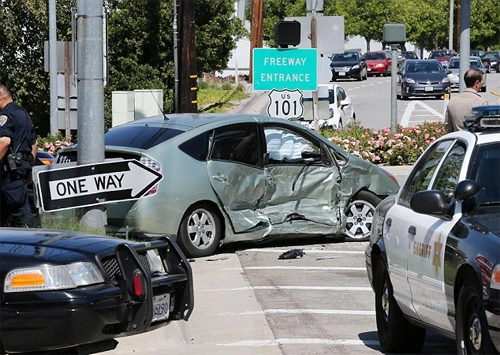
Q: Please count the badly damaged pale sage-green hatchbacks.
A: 1